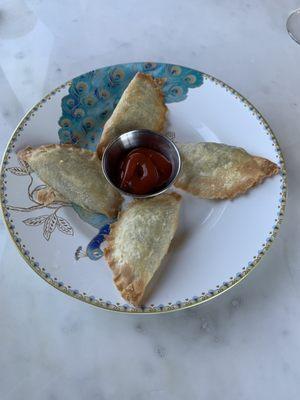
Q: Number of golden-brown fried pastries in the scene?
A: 4